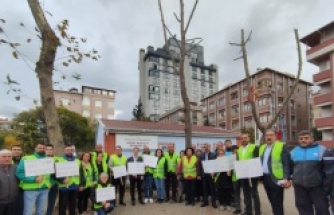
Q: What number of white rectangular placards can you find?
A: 9